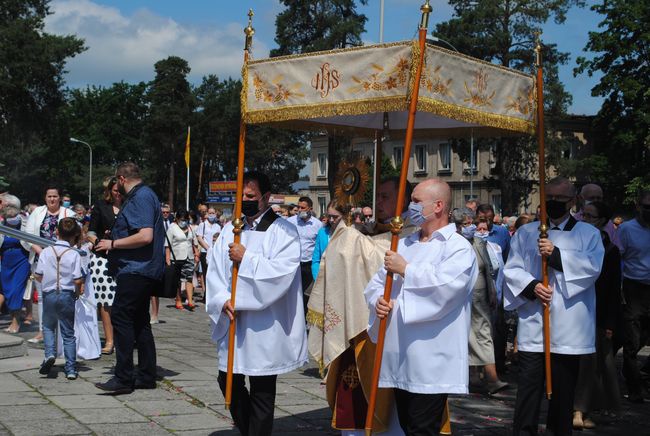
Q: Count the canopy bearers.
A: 3